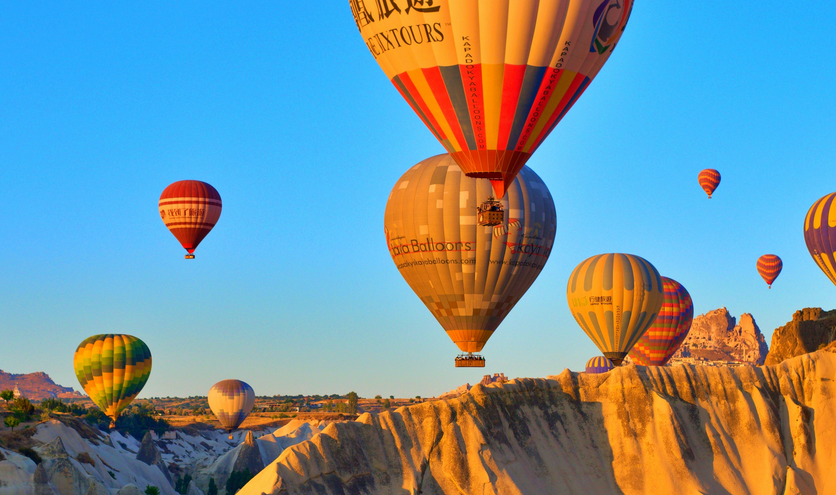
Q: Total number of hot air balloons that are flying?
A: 11